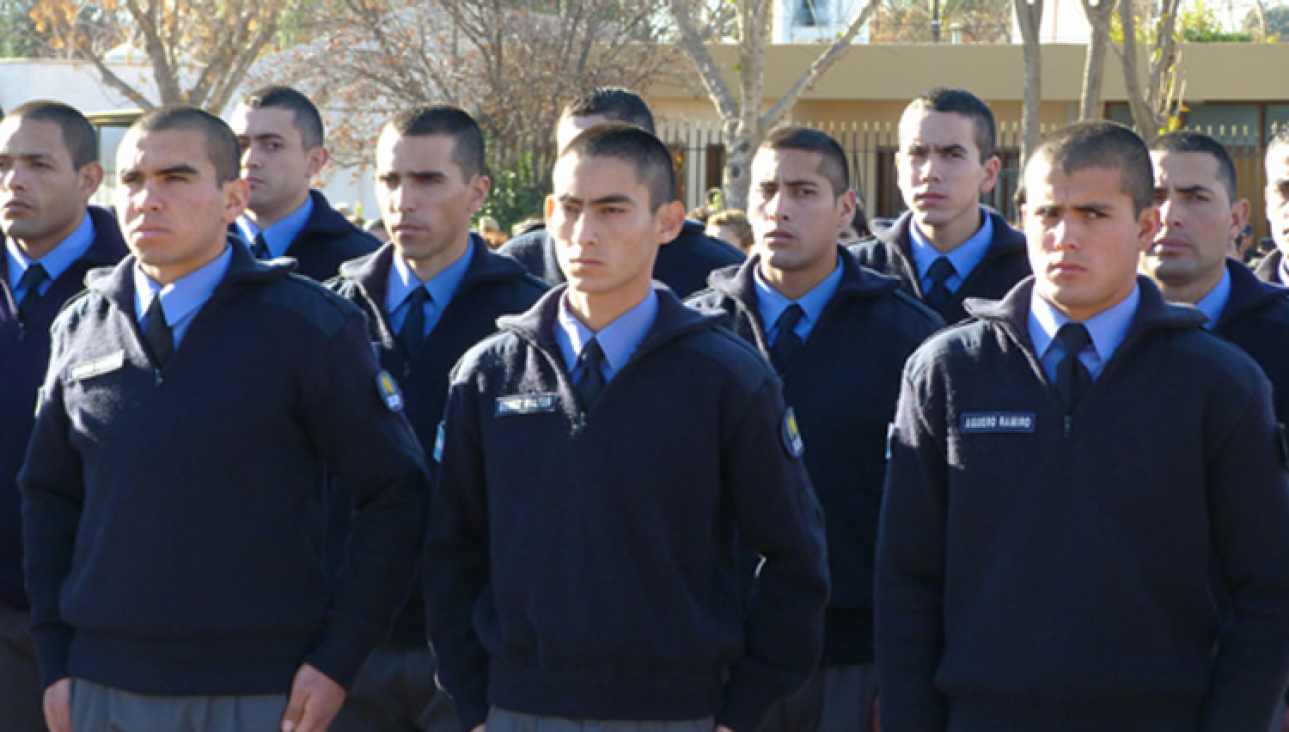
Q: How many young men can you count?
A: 11